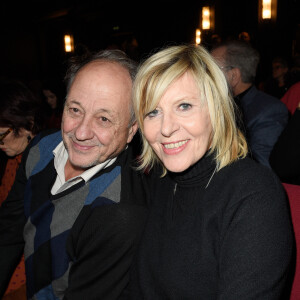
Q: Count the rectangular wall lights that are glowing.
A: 4